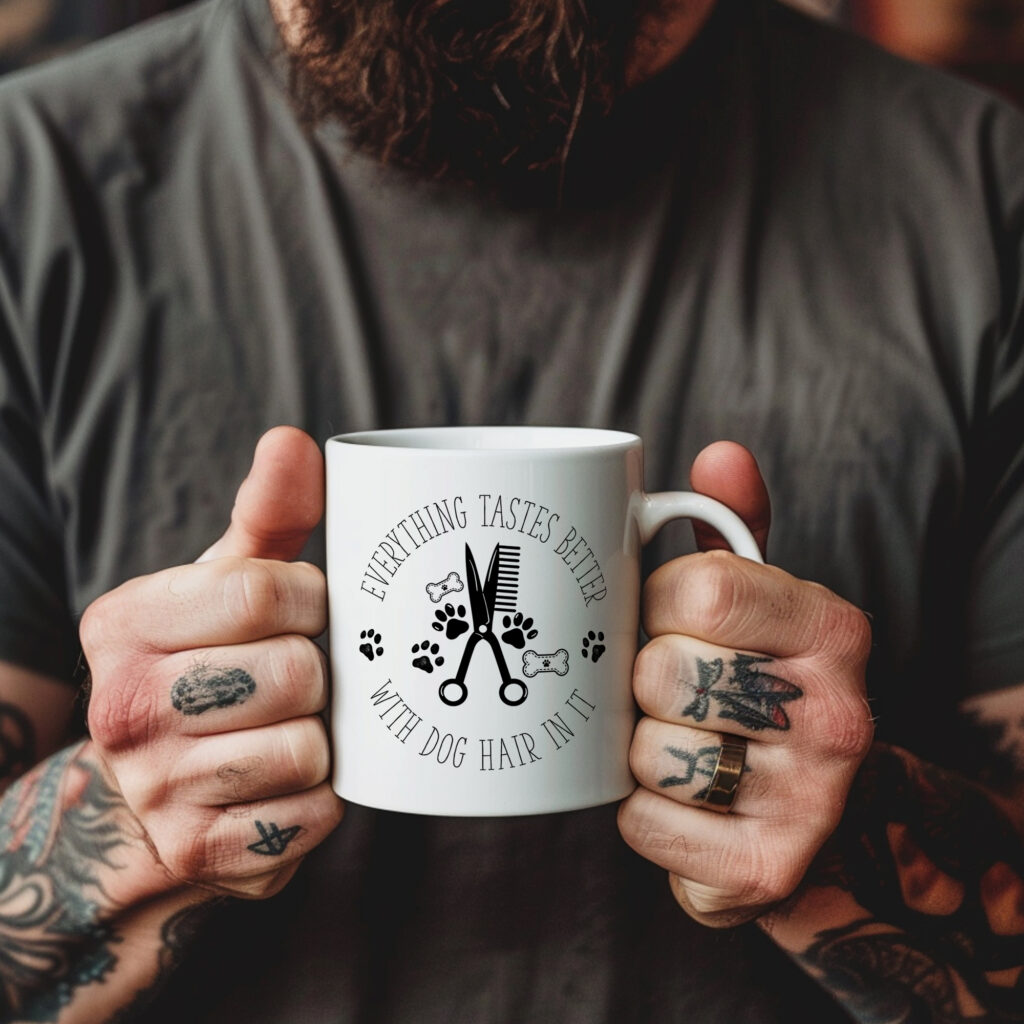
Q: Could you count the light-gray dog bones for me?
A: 2